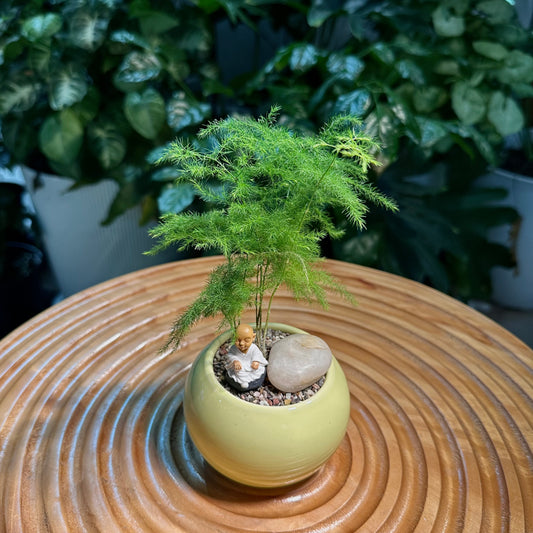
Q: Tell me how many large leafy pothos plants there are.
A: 2